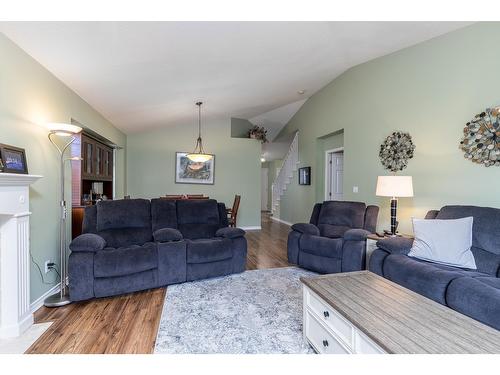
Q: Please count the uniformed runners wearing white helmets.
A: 0